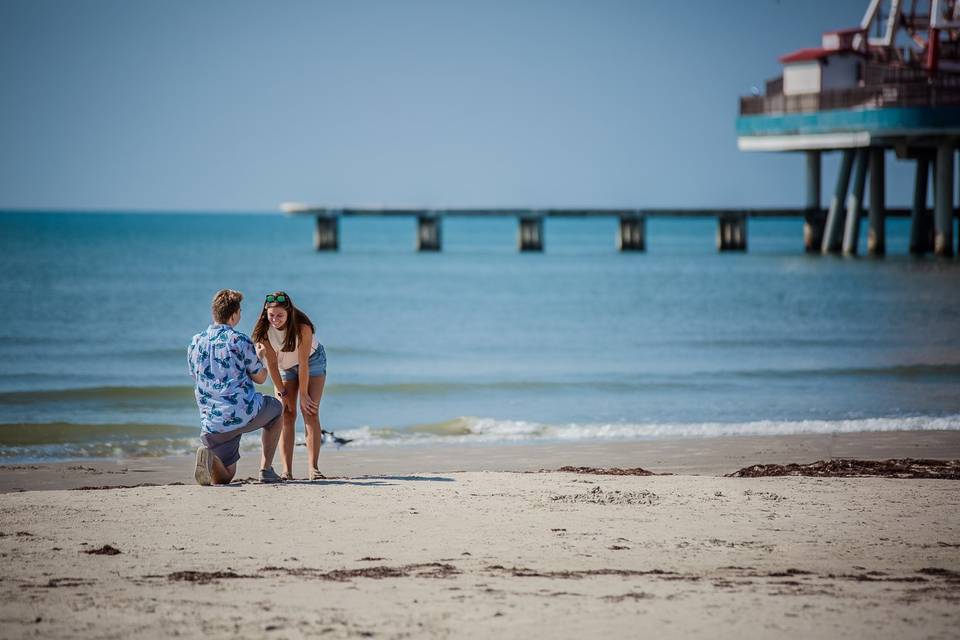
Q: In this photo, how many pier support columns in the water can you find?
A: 11